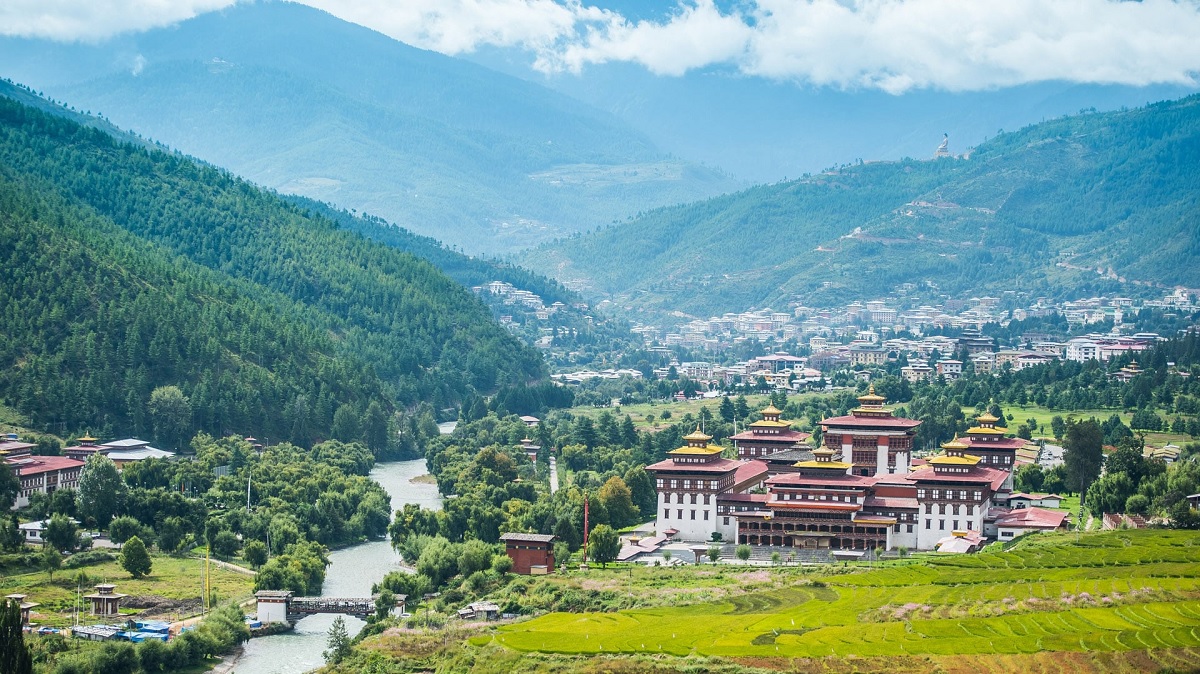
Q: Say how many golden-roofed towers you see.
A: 6